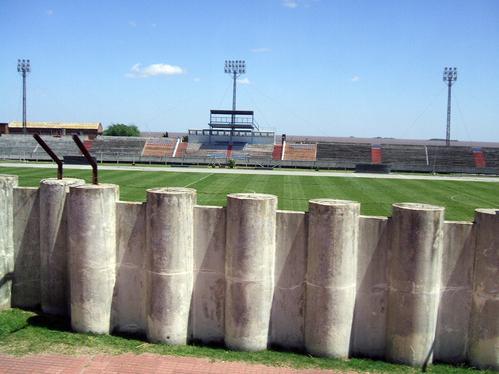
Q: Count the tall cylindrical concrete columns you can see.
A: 8